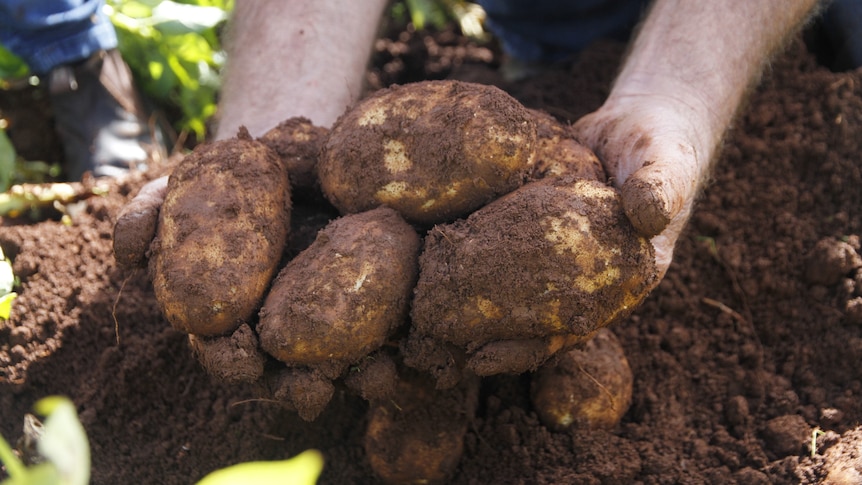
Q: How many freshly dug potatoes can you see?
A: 8